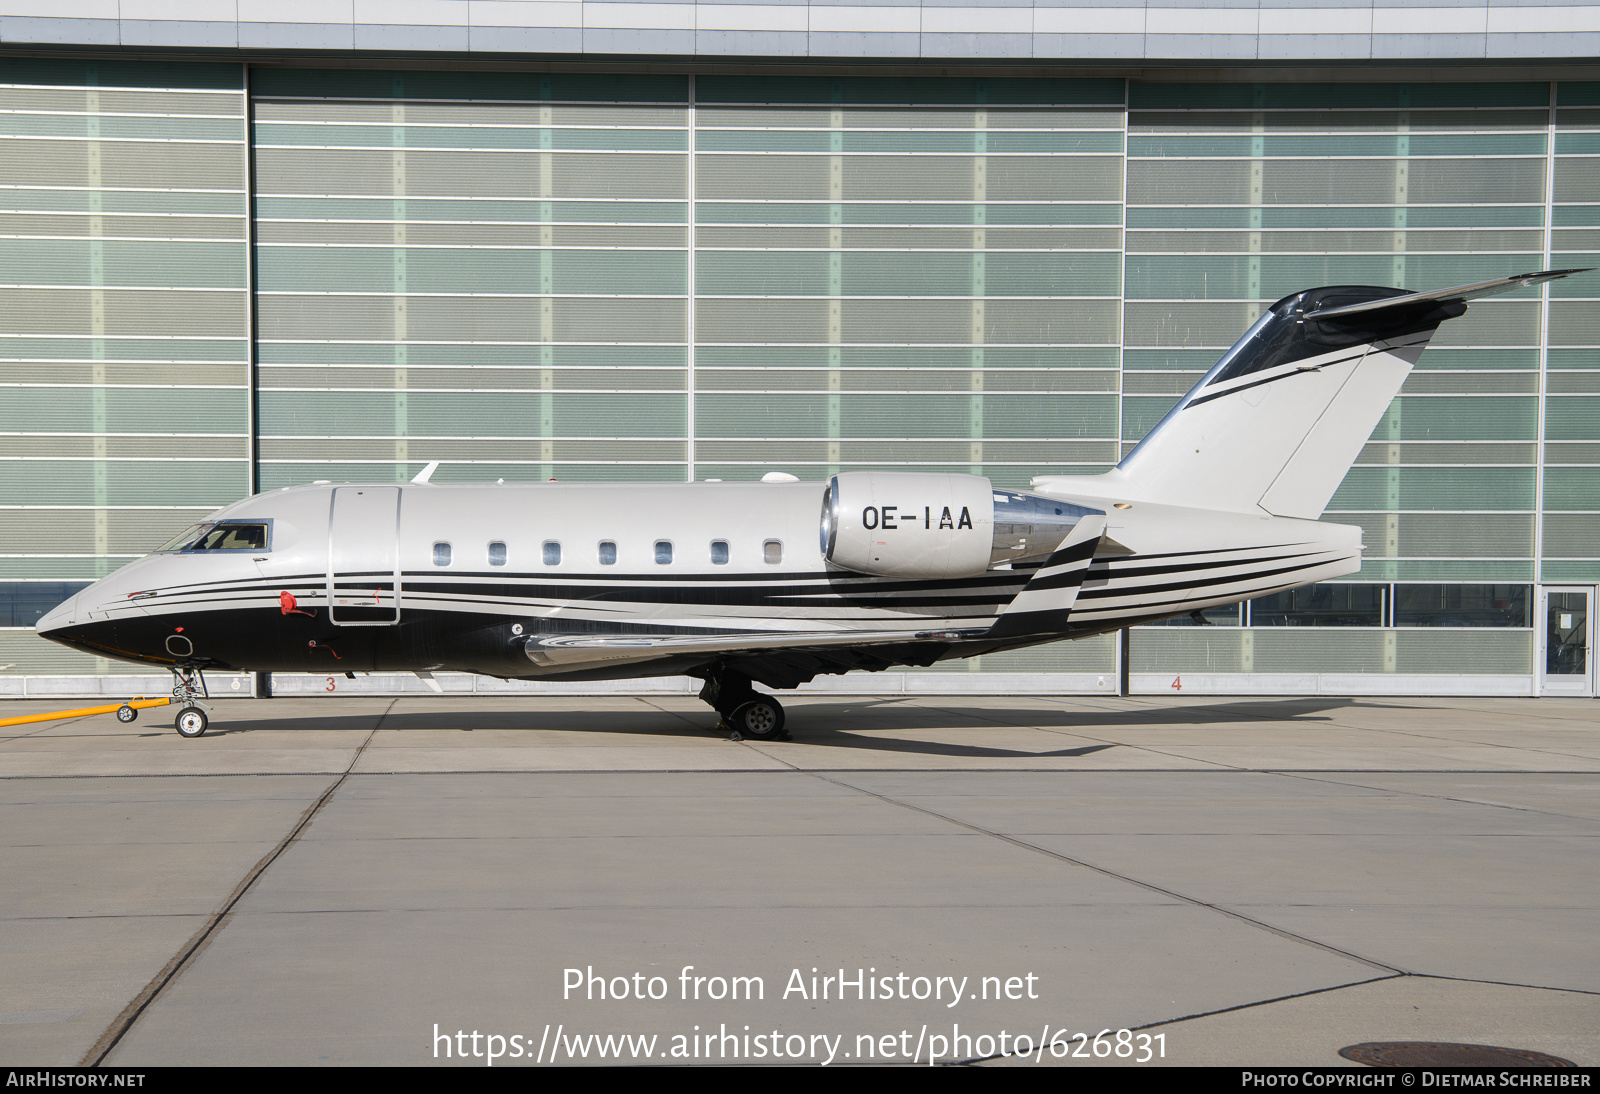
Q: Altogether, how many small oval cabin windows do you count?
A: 7